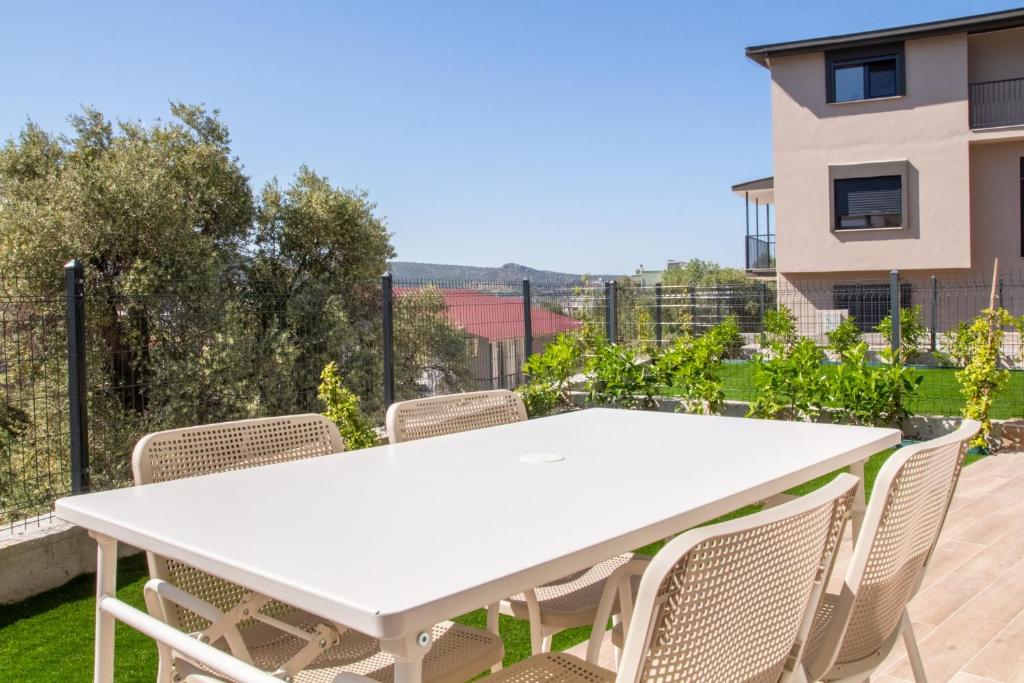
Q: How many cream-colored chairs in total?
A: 4